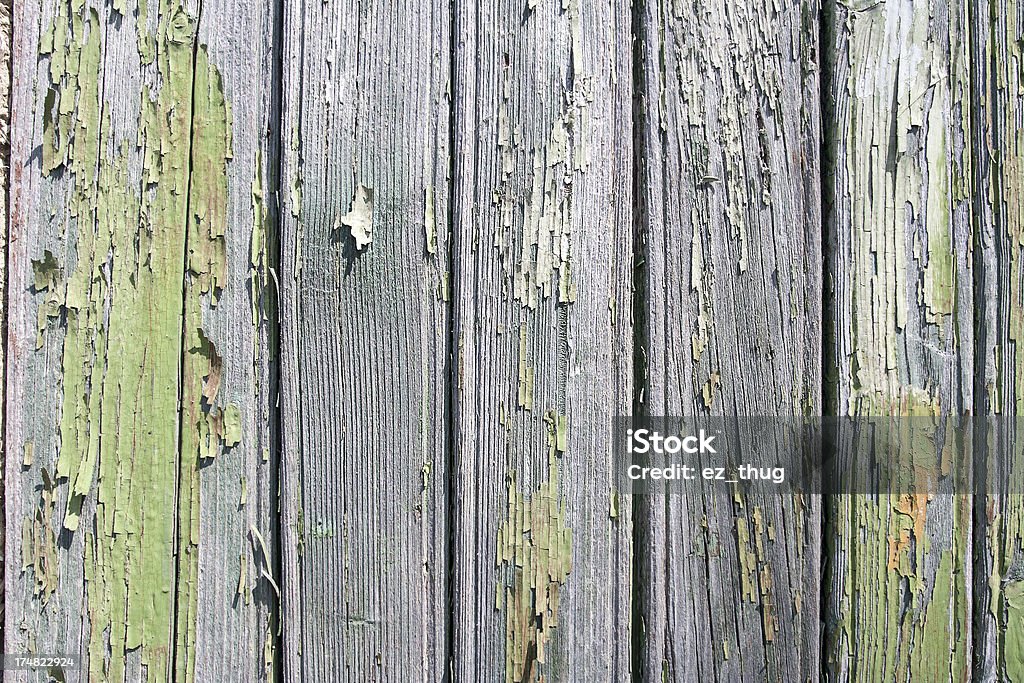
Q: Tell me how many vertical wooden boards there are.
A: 6